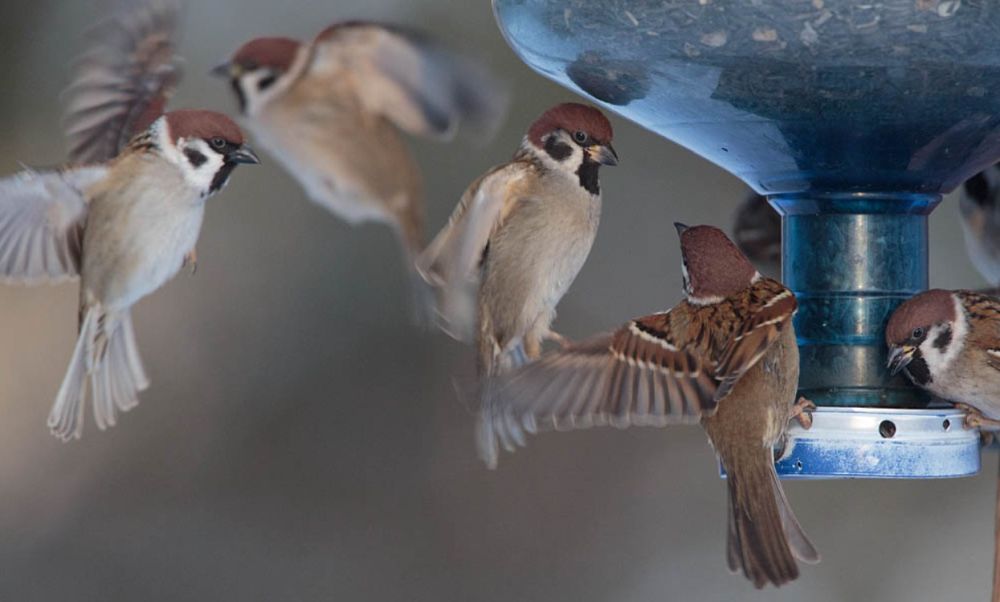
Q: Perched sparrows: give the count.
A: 2